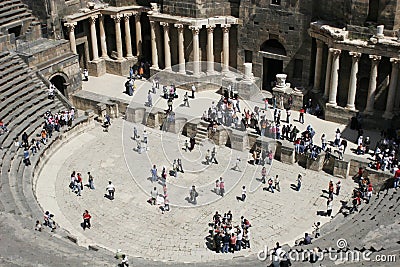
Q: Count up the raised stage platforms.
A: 1